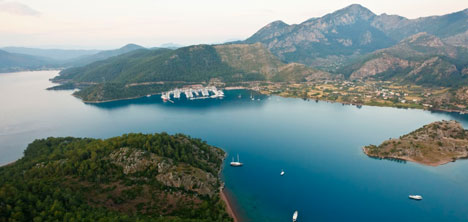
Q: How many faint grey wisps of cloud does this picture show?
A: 1